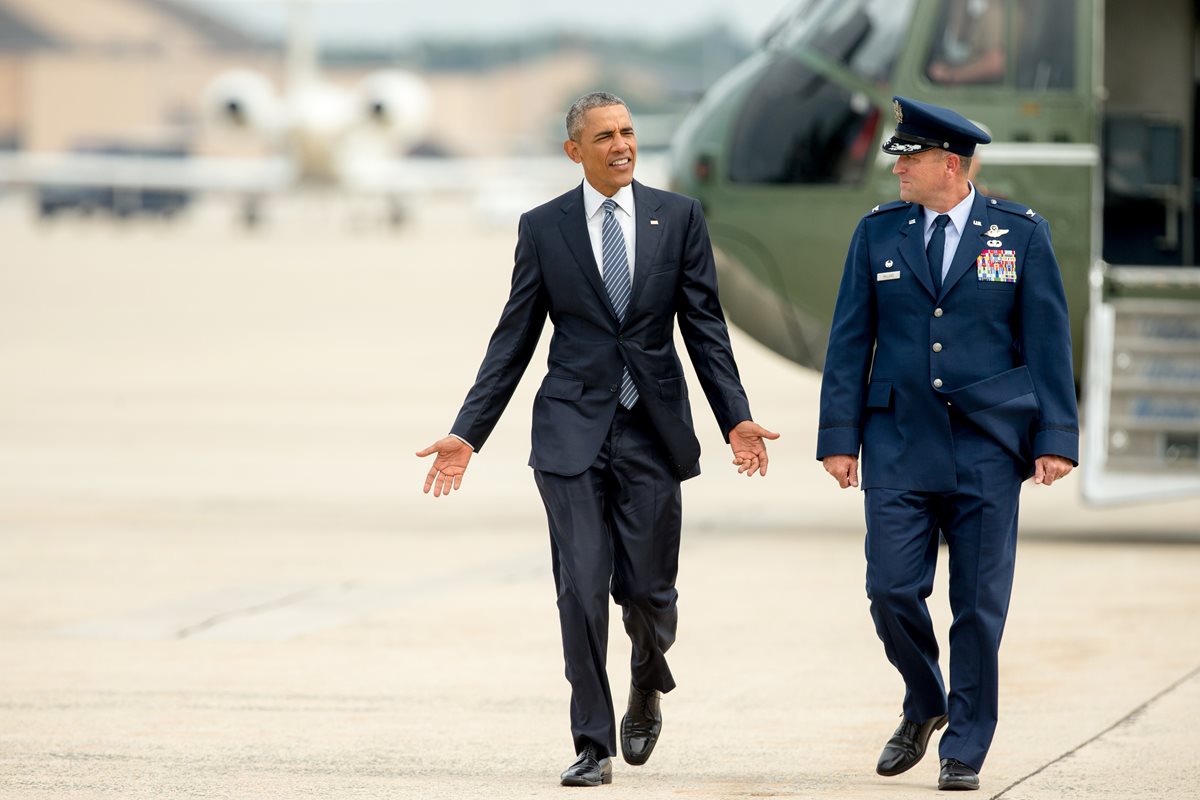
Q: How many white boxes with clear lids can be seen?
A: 0